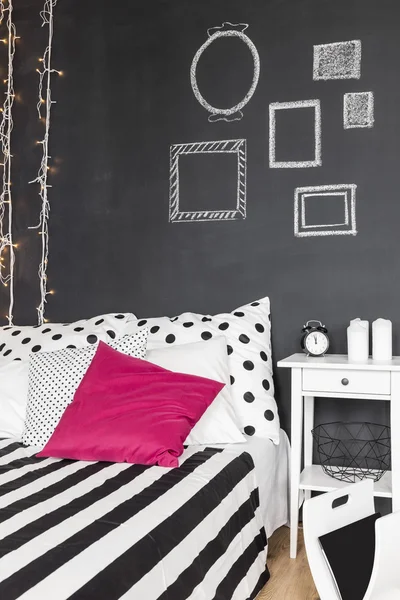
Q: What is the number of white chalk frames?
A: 6